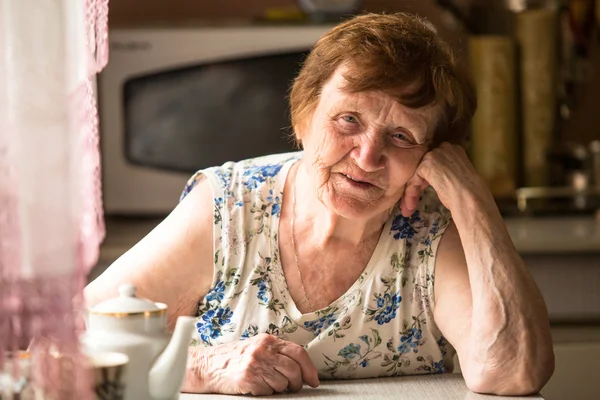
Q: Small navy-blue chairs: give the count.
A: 0